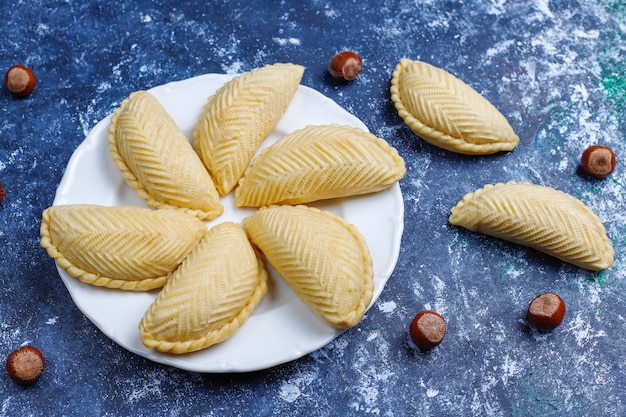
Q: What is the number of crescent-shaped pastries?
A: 8